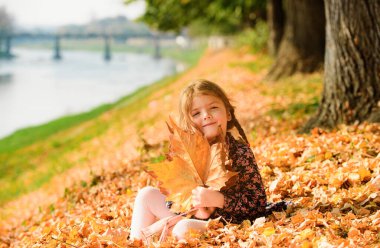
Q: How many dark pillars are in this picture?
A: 4